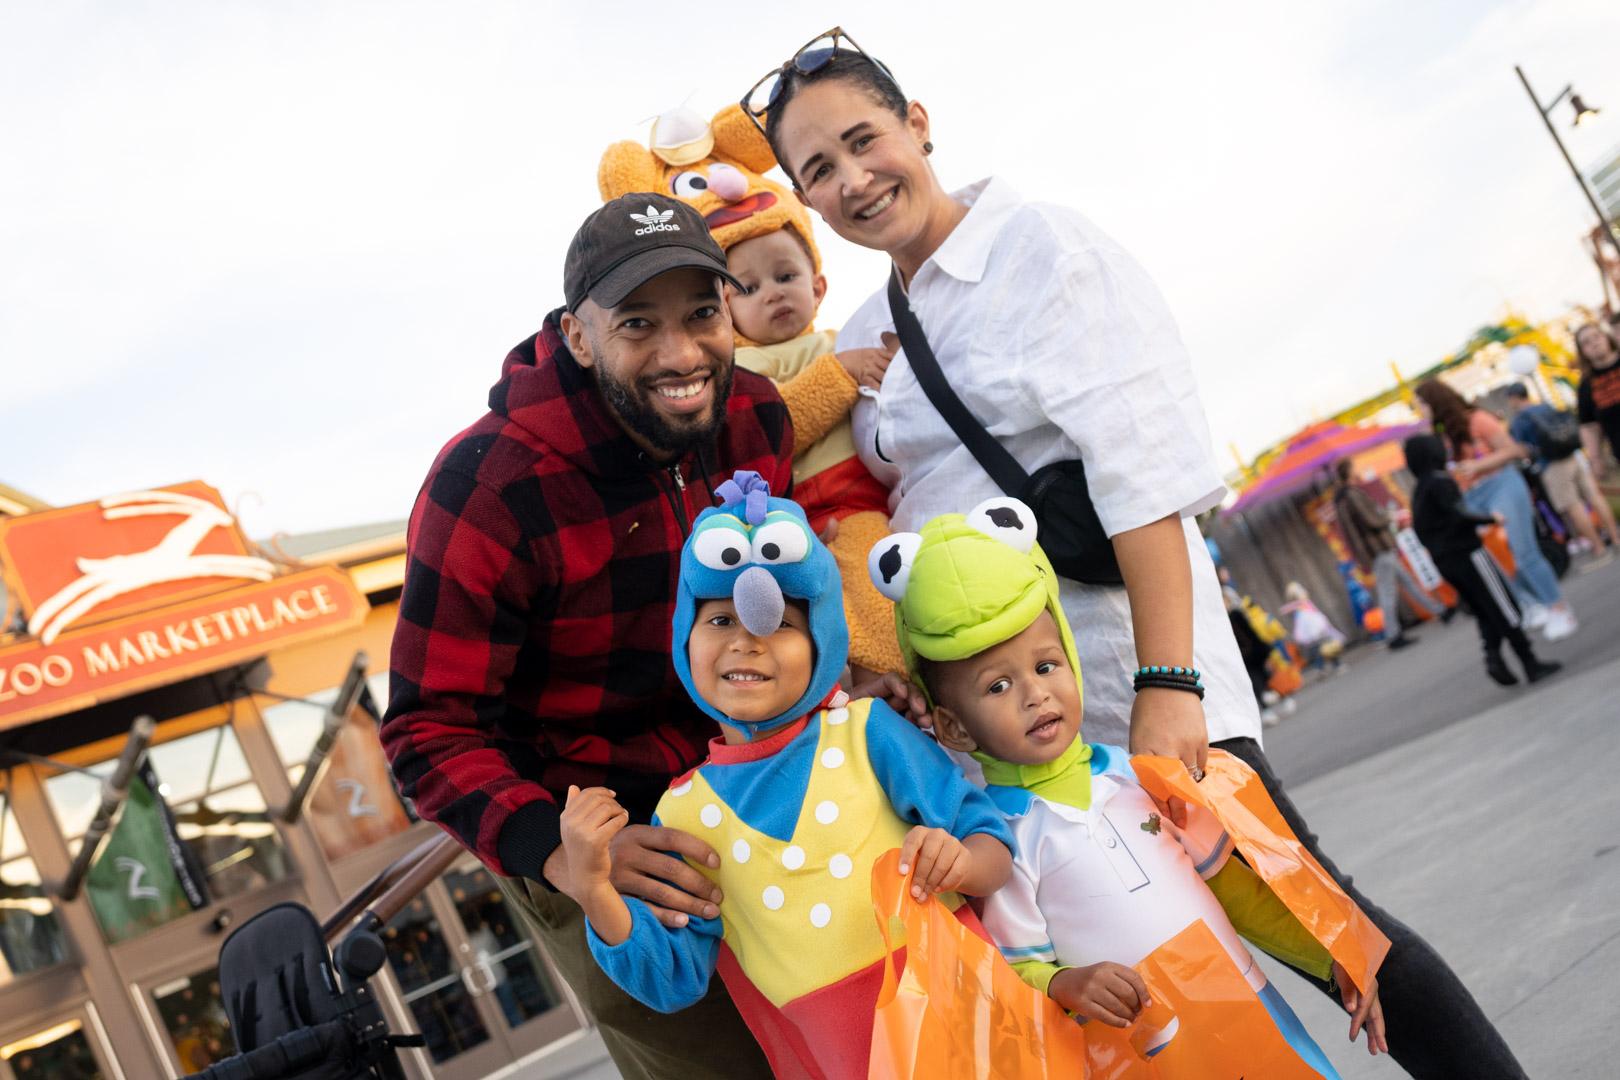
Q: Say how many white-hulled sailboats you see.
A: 0